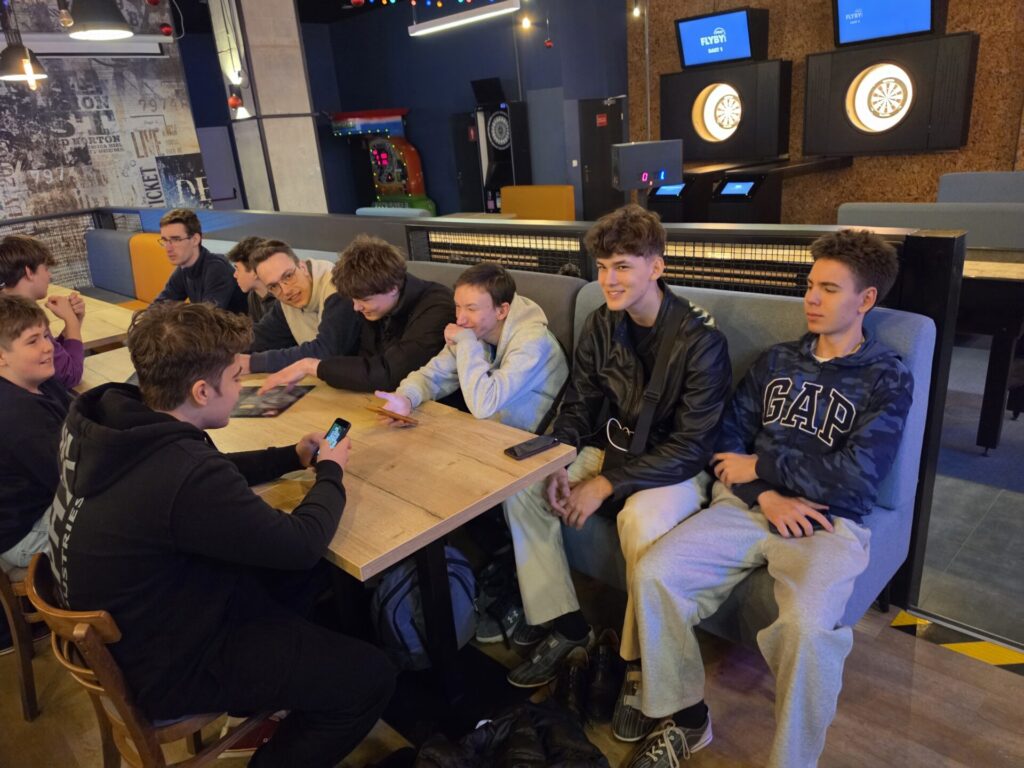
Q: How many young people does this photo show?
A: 10